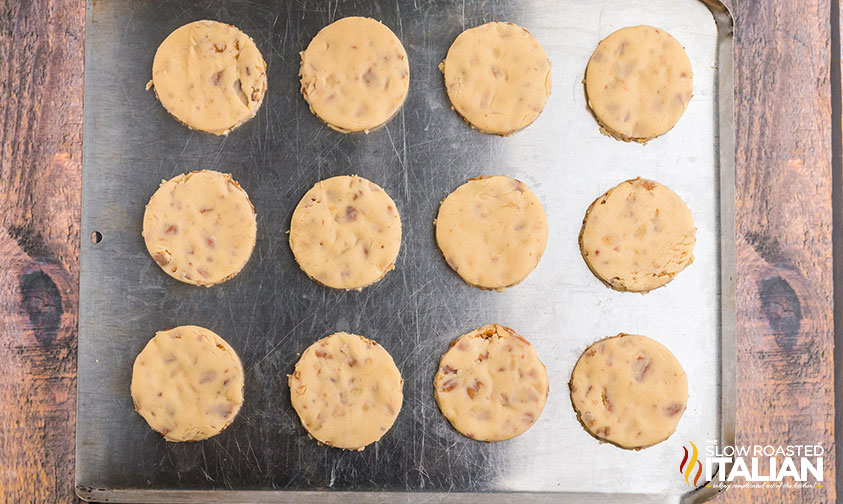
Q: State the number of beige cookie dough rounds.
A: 12